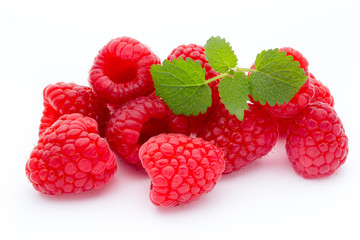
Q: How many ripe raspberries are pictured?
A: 10